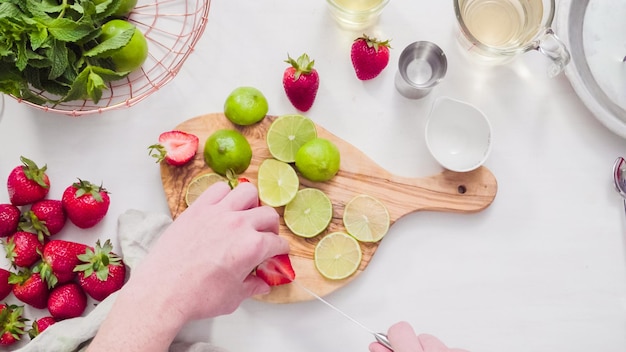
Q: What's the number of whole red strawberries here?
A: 14